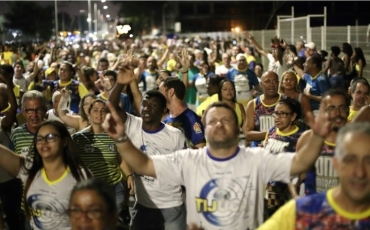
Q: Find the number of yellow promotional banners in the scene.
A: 0